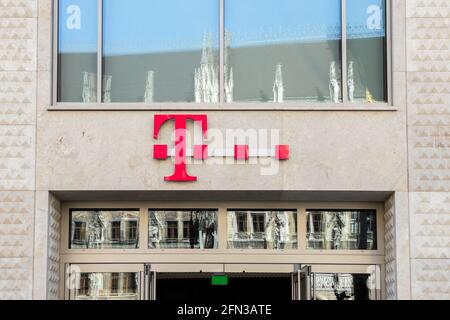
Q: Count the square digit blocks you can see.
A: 4